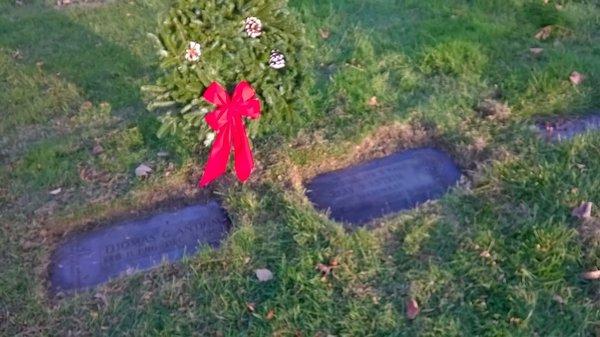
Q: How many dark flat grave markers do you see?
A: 3